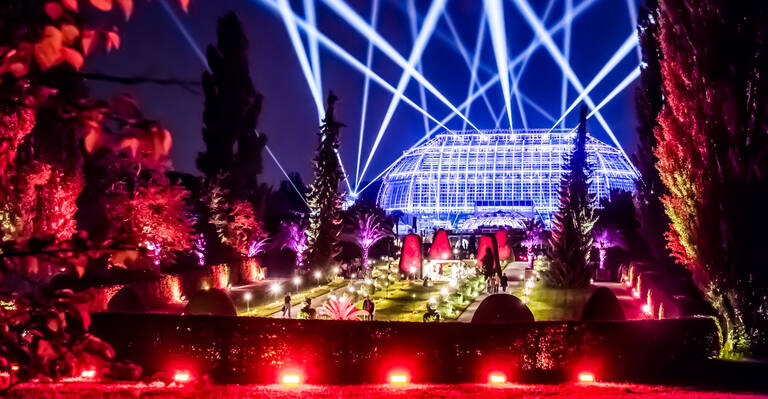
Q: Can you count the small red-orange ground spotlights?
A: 6